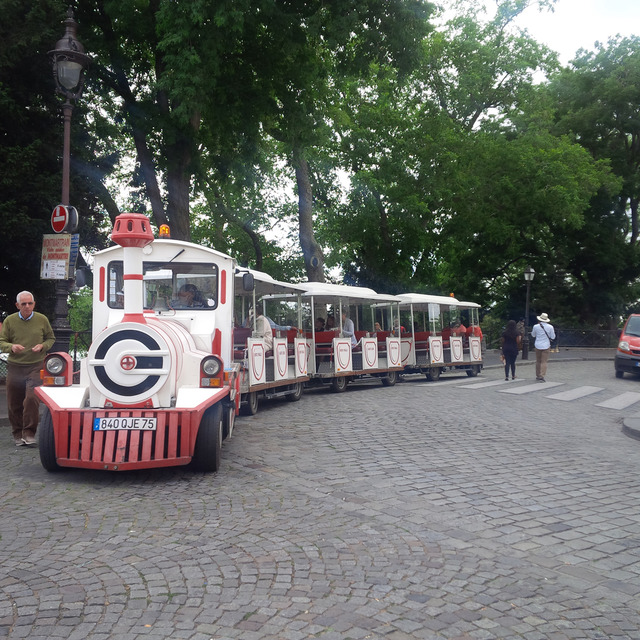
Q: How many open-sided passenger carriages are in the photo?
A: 3